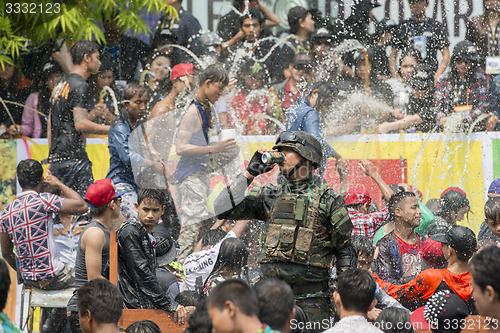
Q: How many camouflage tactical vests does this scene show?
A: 1